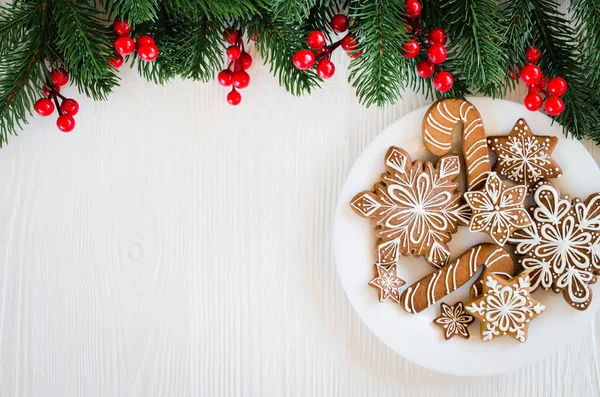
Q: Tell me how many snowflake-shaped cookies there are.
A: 2